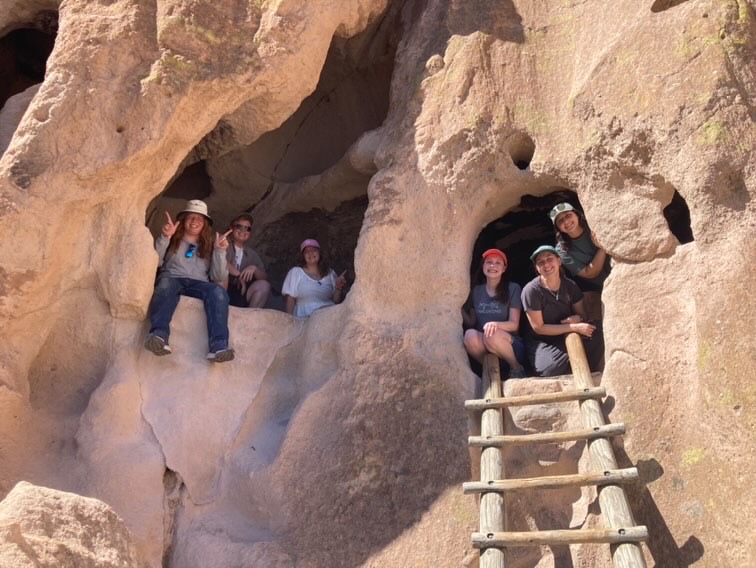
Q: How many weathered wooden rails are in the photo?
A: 2